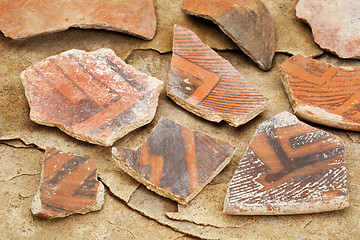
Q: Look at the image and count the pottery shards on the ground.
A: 9